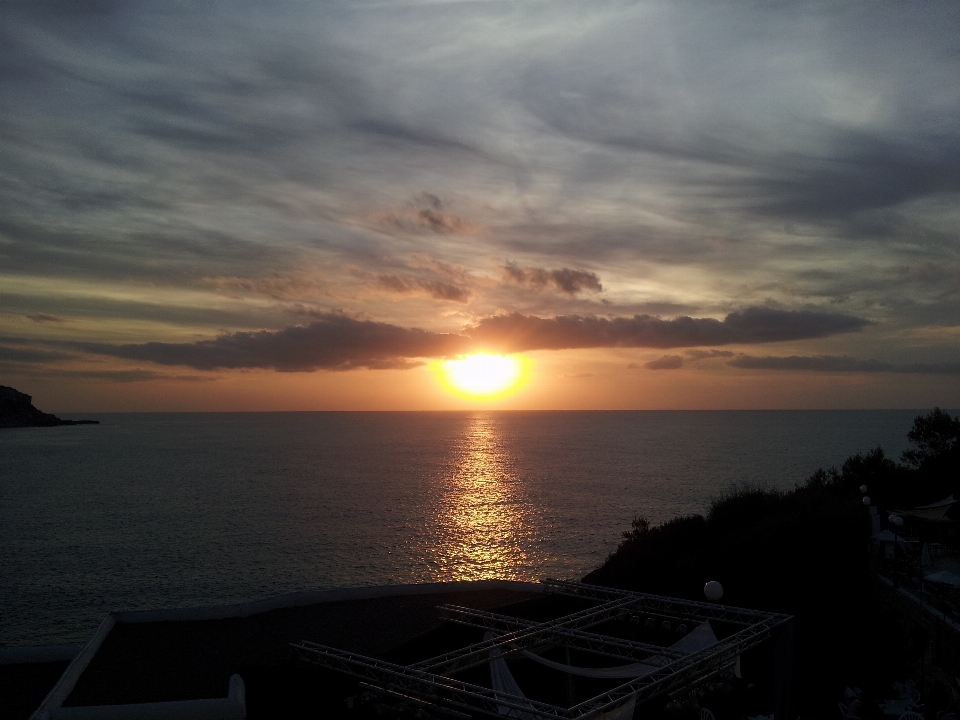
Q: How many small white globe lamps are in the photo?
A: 5